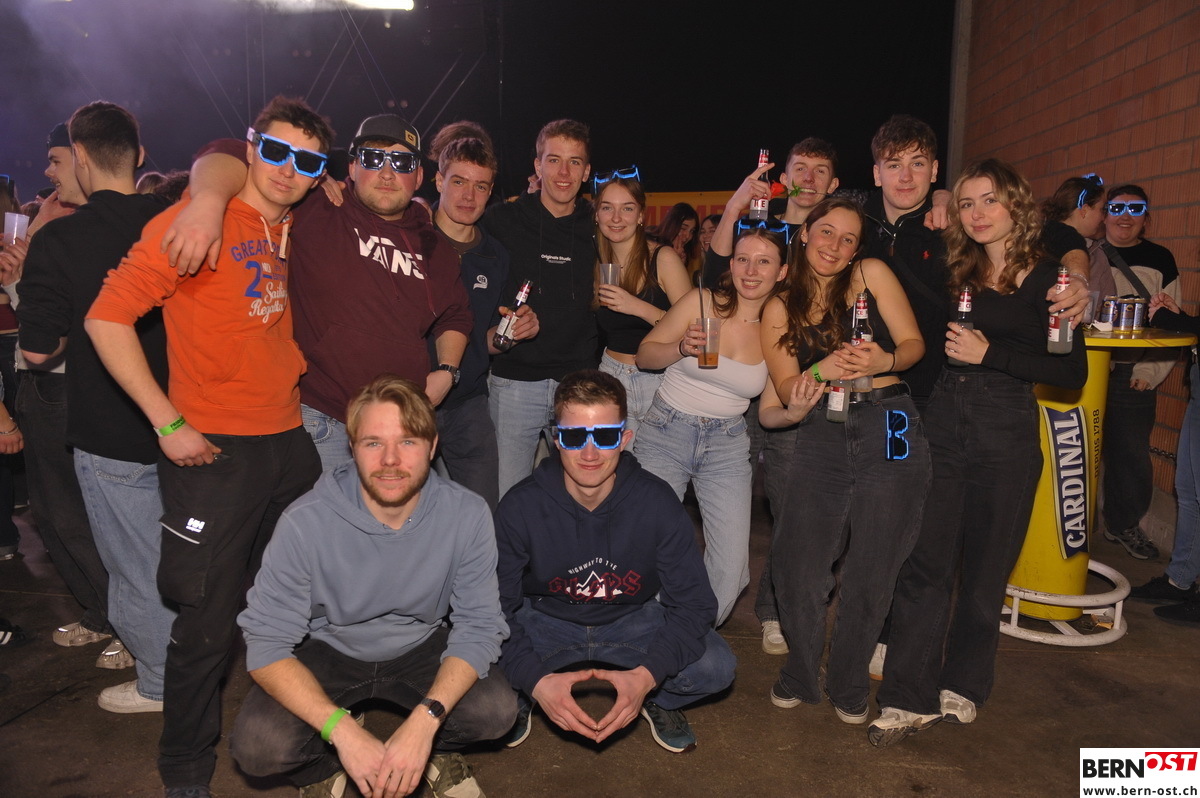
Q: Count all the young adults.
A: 12